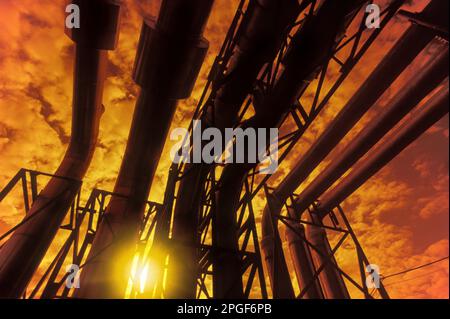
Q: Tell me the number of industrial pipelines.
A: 7